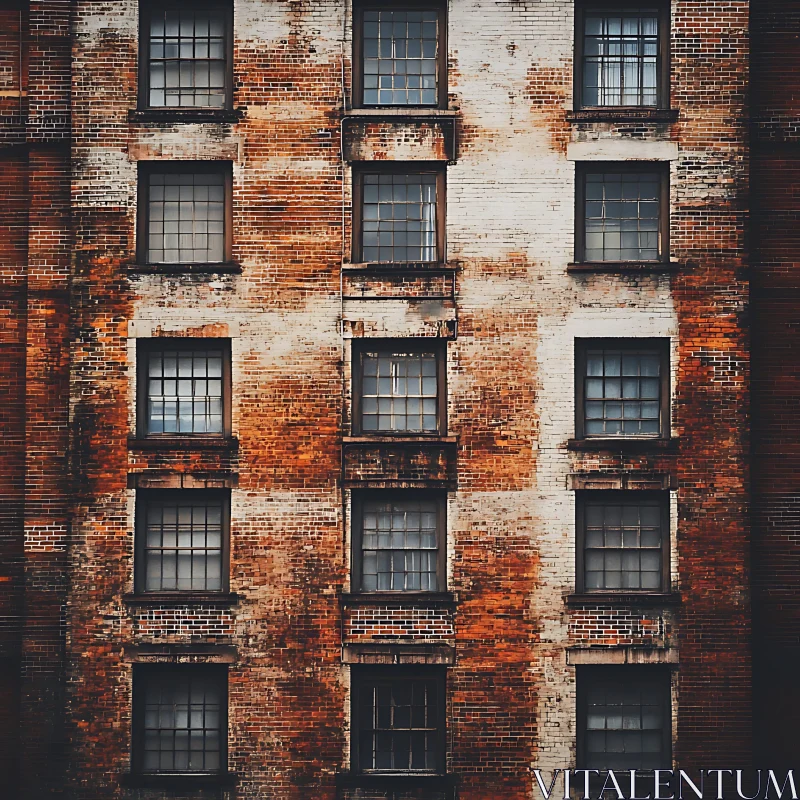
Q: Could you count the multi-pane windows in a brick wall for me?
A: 15